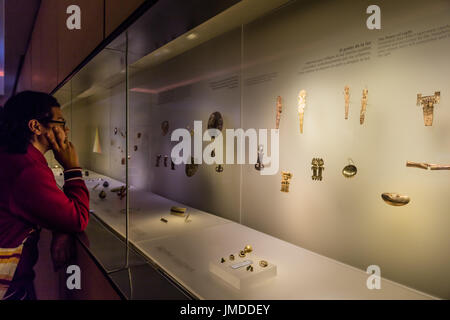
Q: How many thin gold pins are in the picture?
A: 4